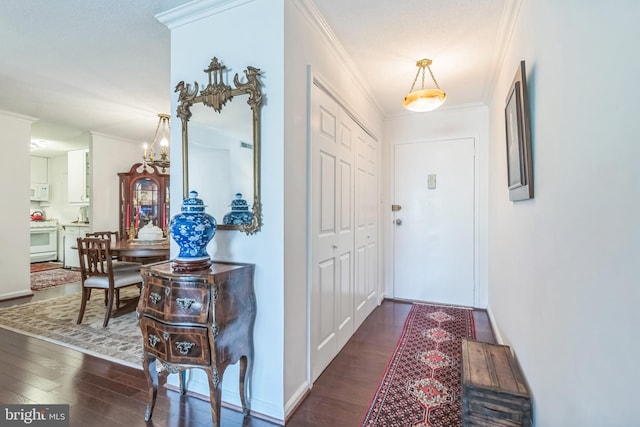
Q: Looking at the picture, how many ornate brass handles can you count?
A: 4